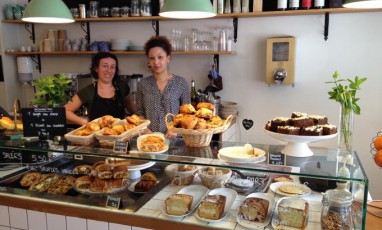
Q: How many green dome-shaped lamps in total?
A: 3